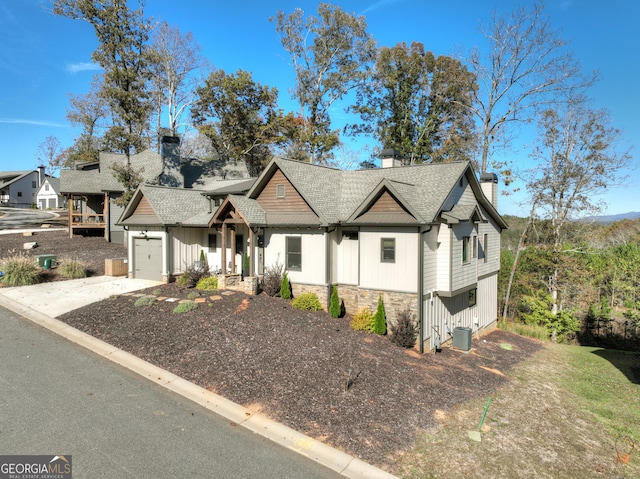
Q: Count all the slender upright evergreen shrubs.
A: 5